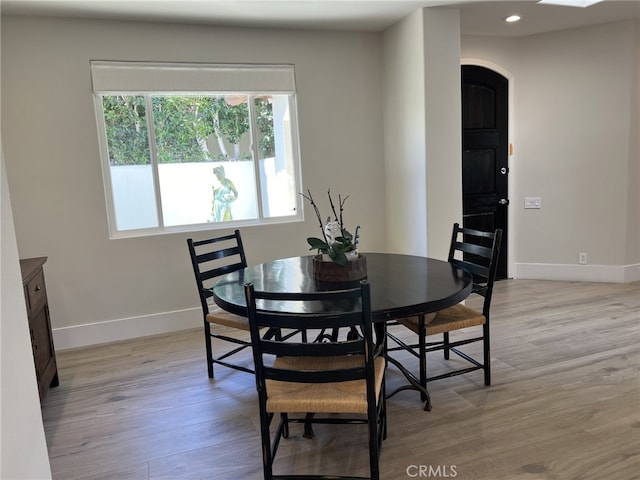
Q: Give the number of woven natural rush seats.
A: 3